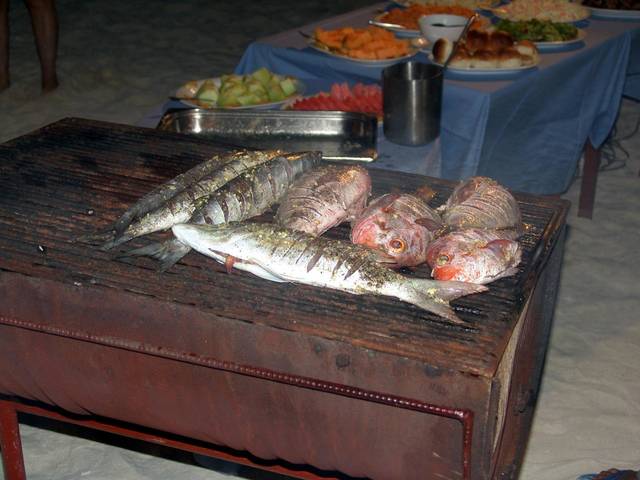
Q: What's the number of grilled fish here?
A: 8